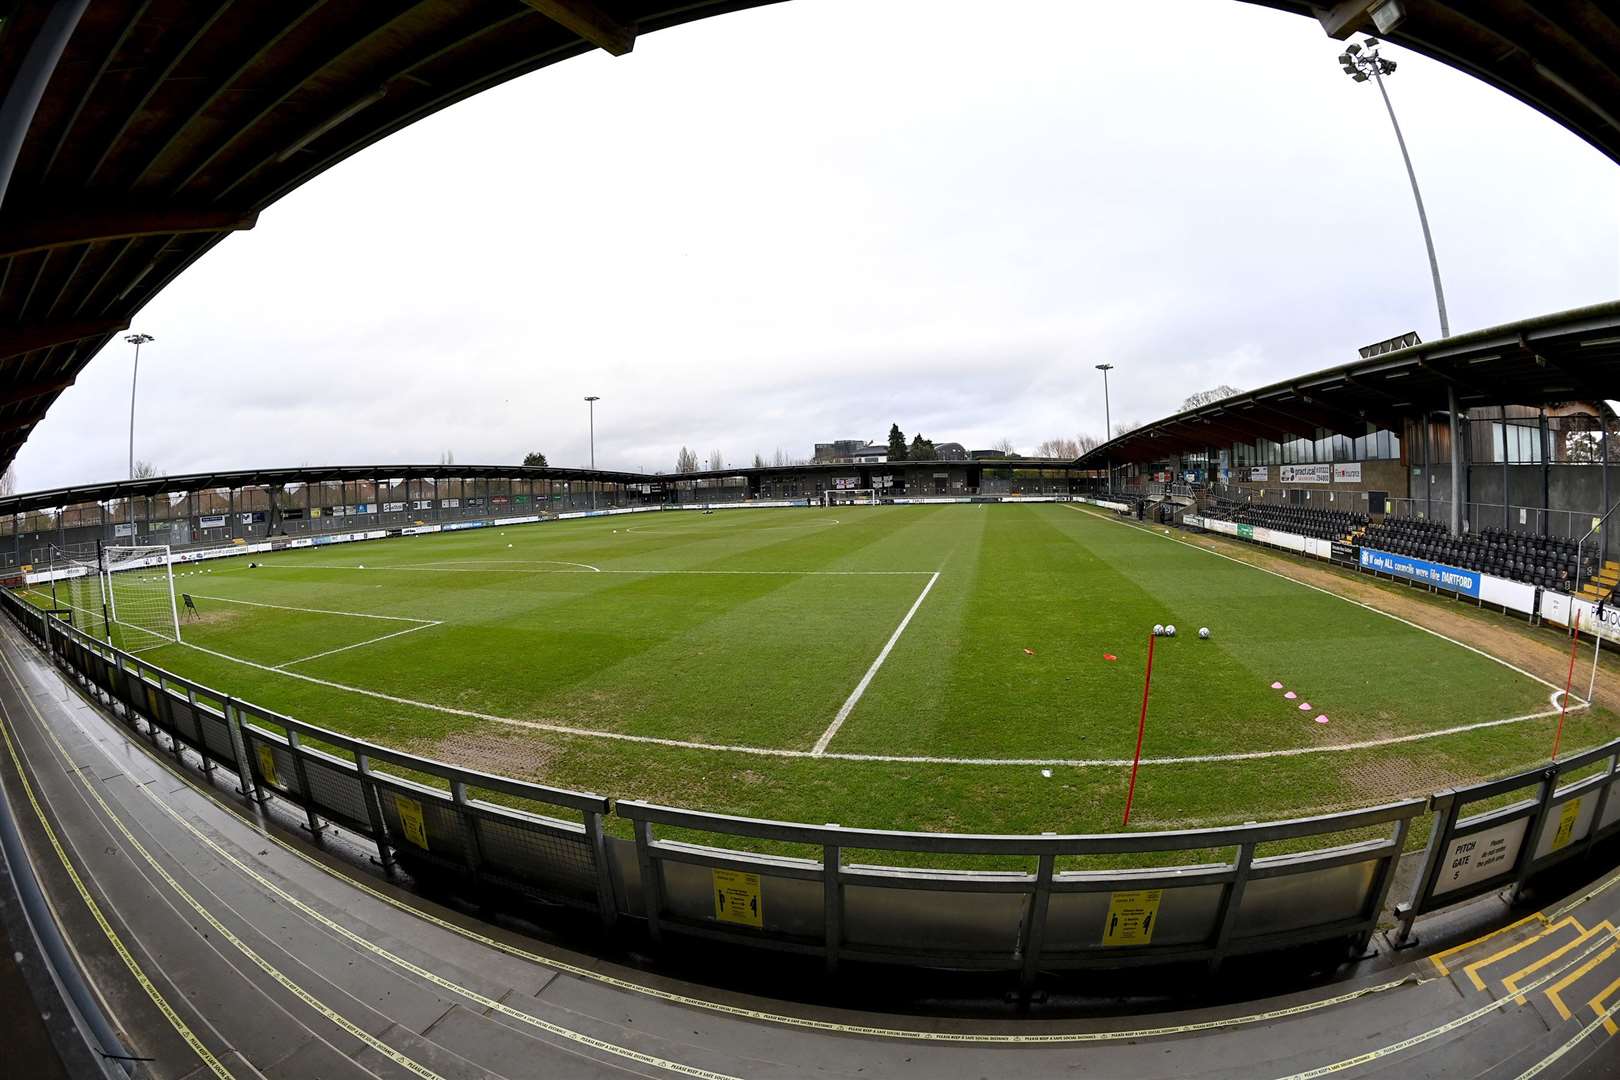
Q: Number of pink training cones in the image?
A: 4